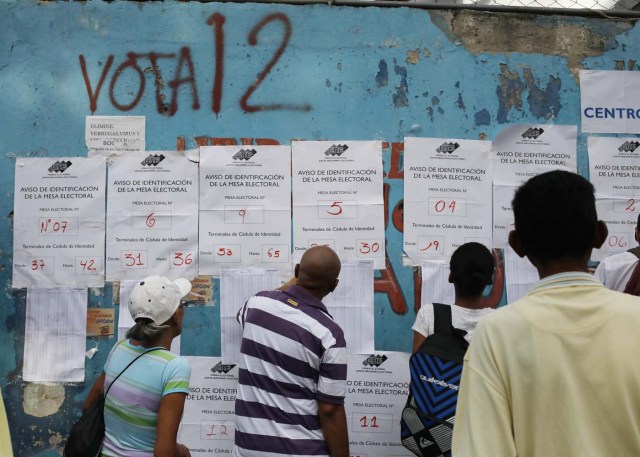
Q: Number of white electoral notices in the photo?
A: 9